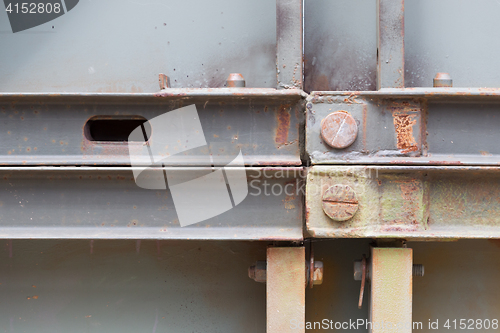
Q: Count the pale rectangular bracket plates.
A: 2